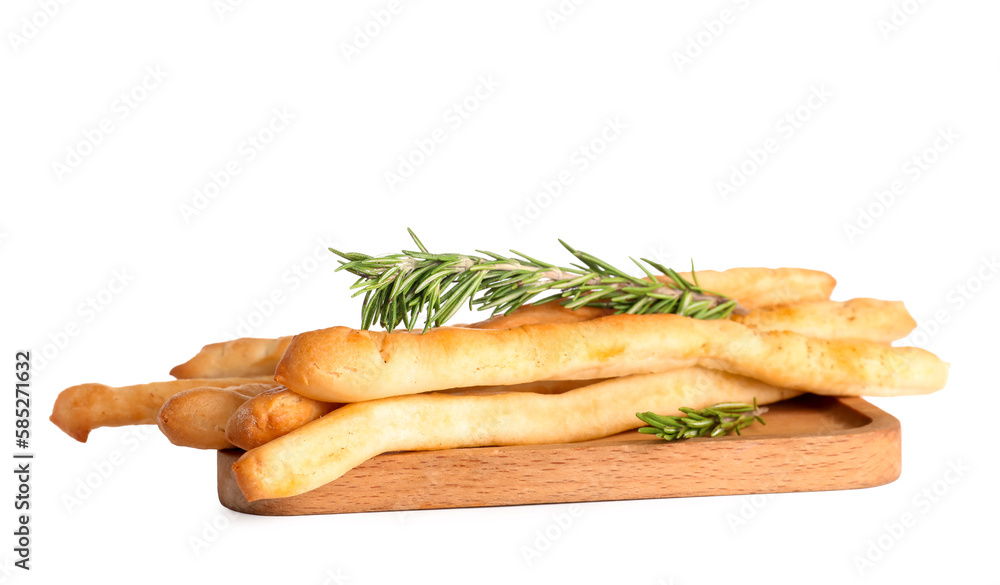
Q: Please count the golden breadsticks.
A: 6